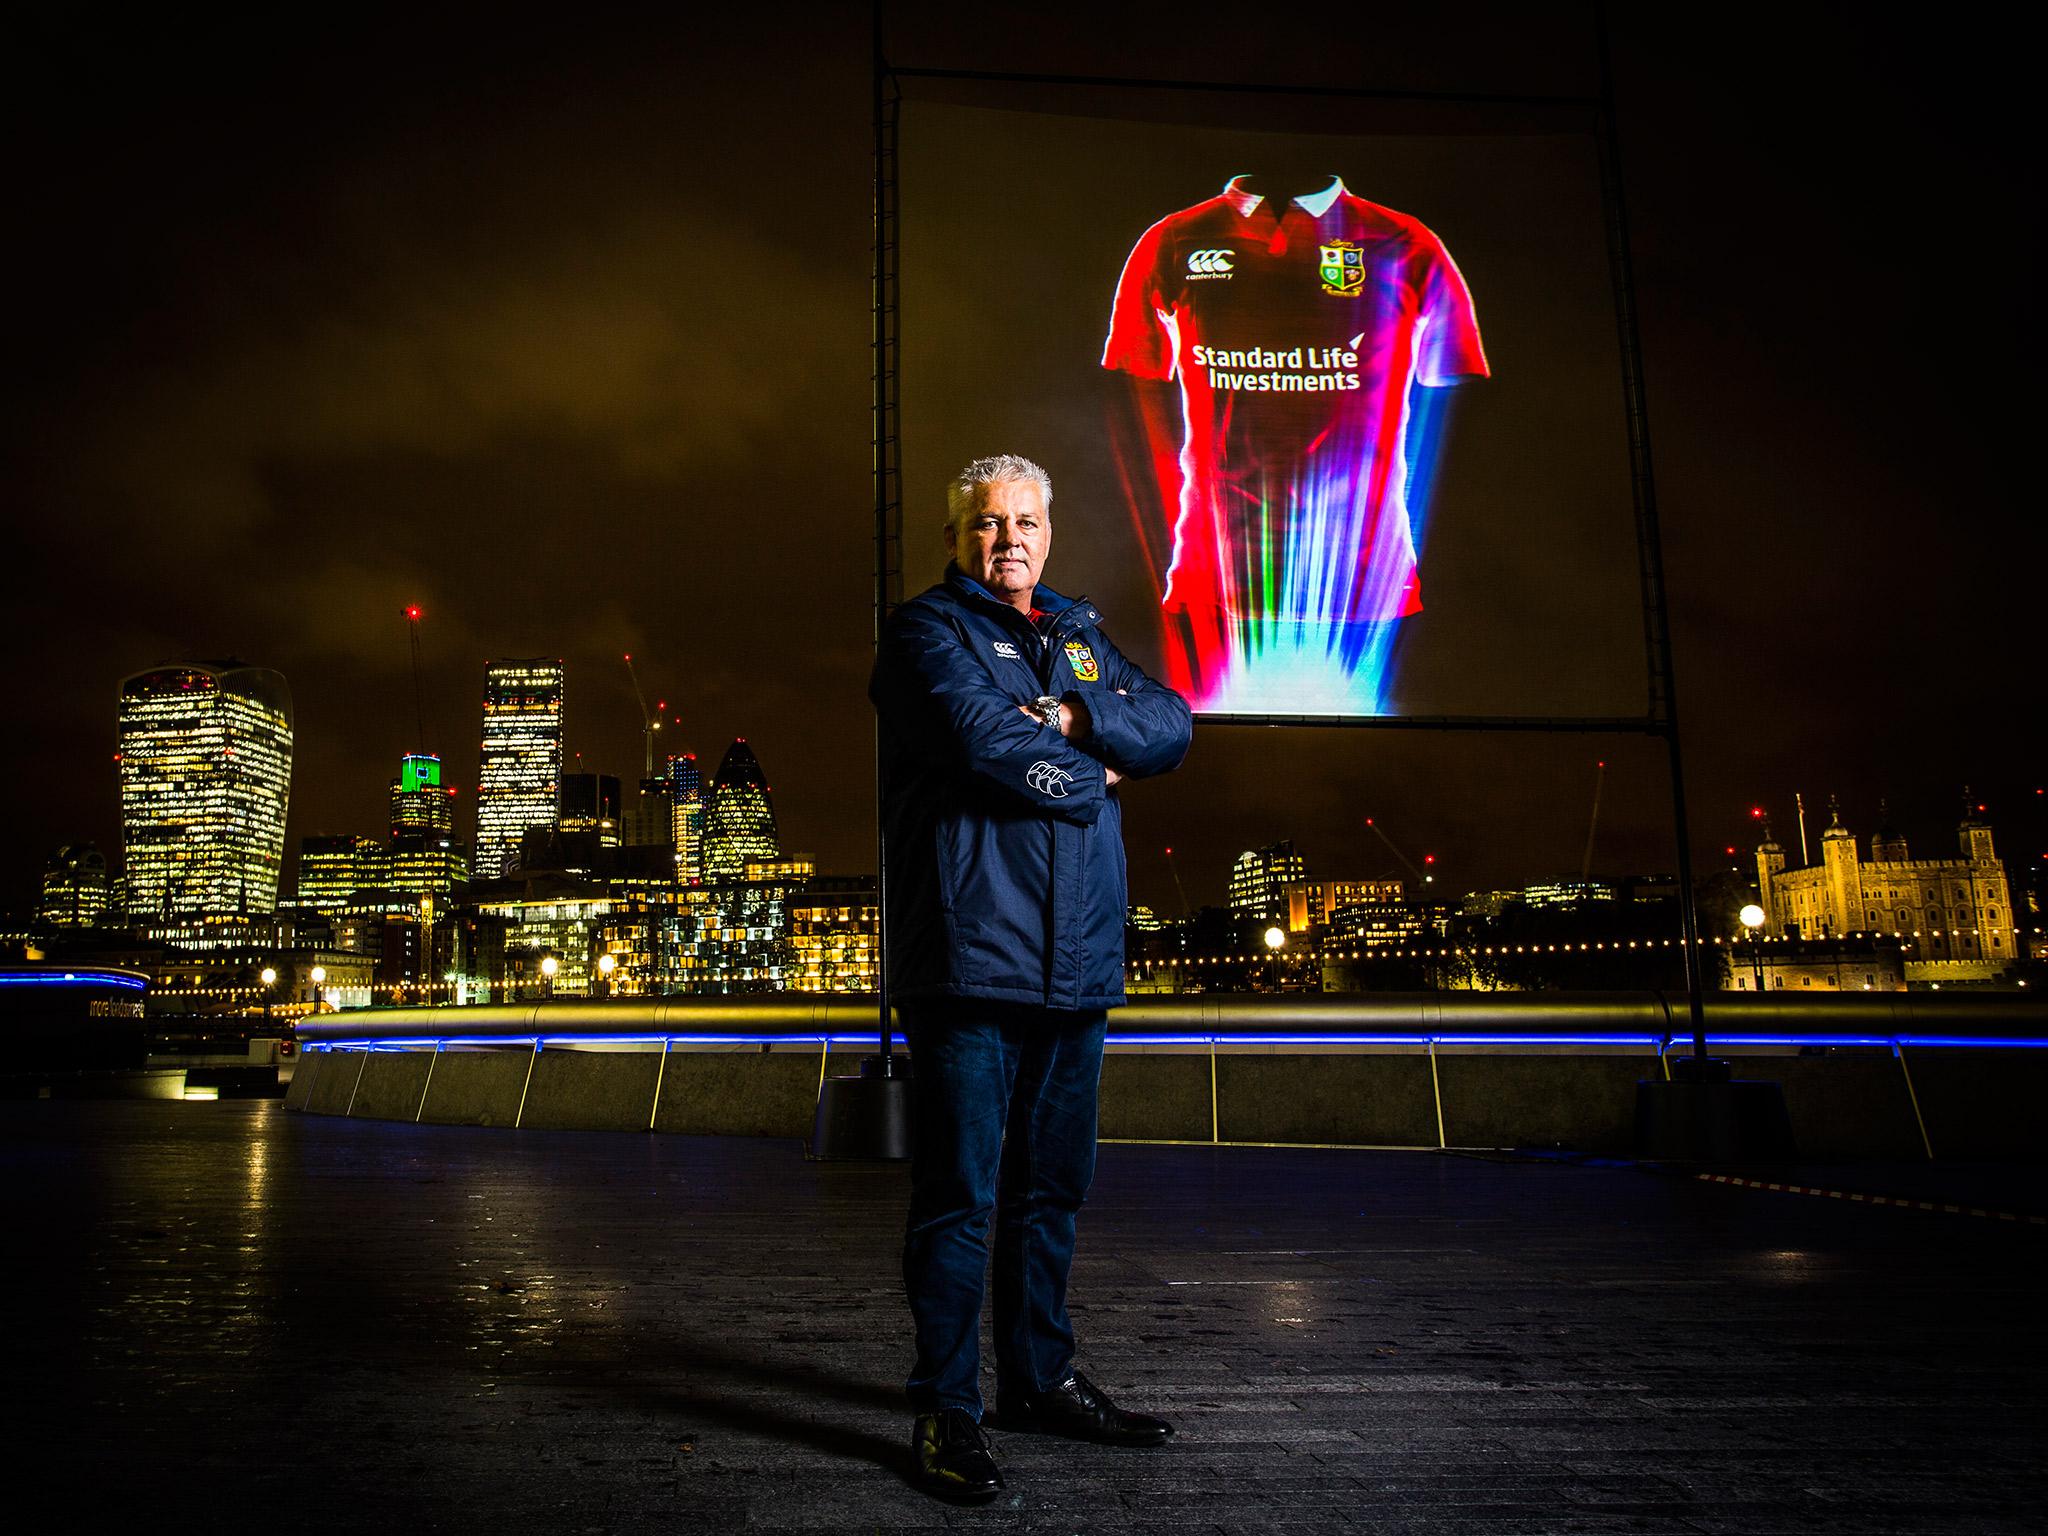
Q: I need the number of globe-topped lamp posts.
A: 6